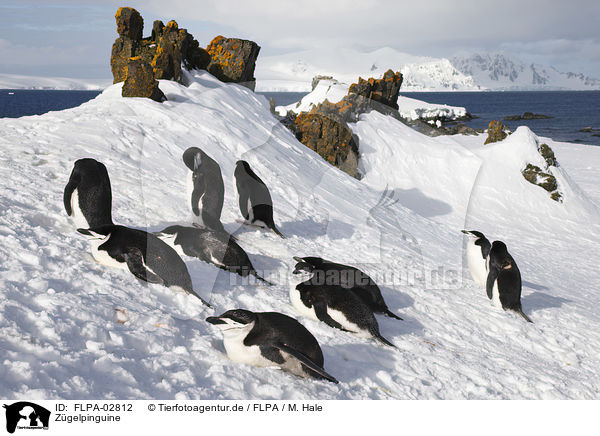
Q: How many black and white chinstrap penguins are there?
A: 10